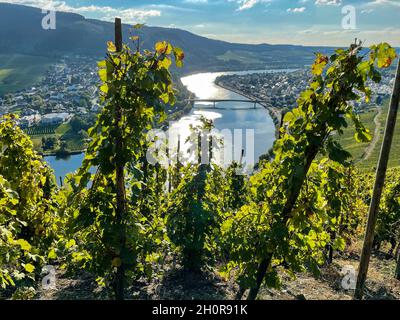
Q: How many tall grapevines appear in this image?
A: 2